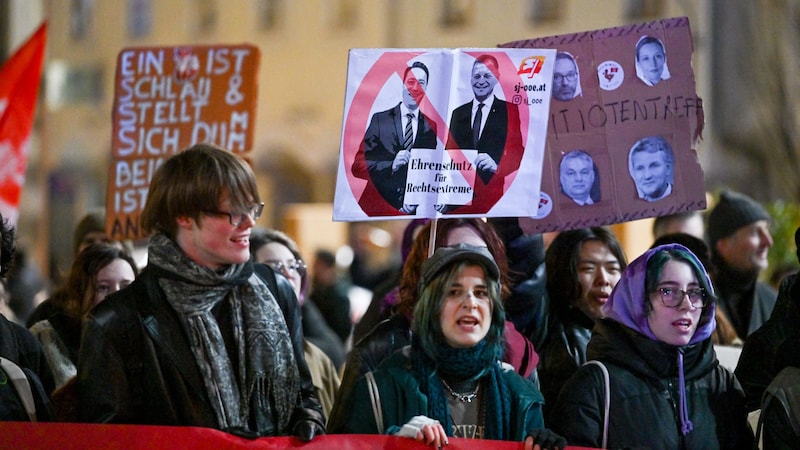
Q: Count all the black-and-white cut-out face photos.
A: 4